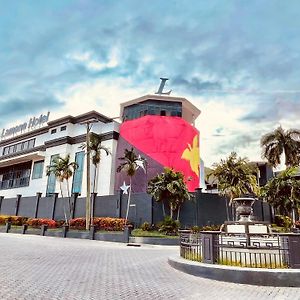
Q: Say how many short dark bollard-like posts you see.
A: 6